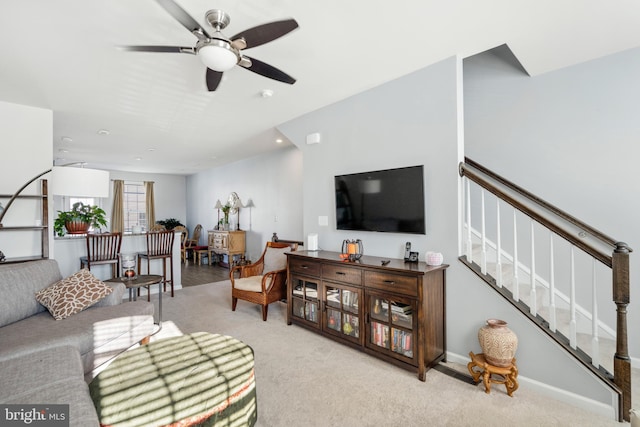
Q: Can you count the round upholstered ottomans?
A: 1